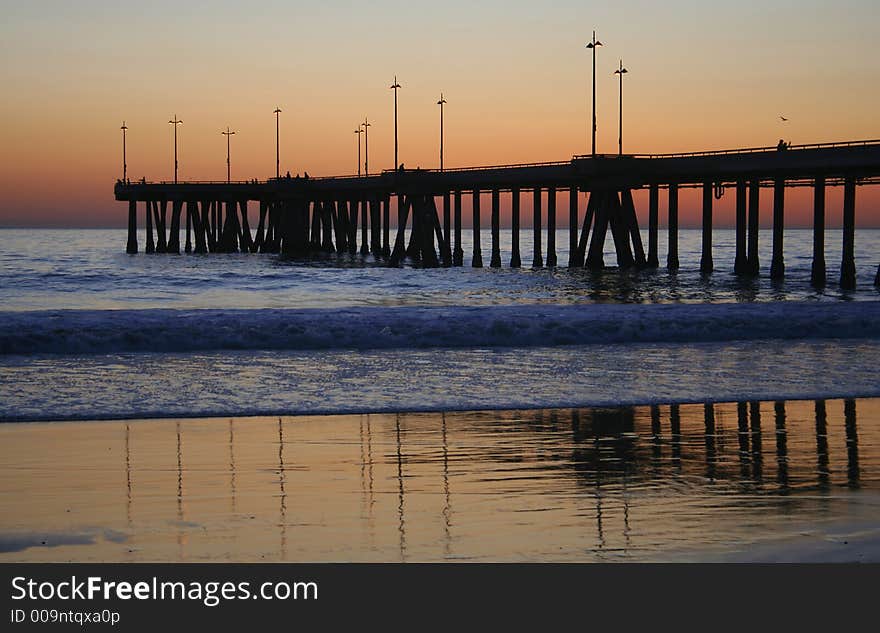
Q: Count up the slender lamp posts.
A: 10